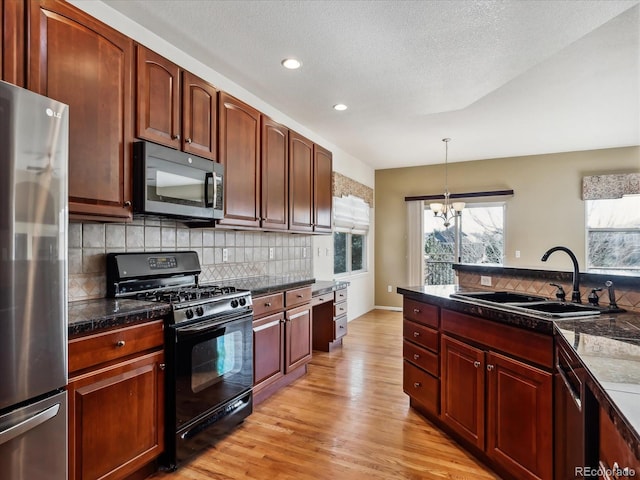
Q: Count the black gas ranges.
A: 1